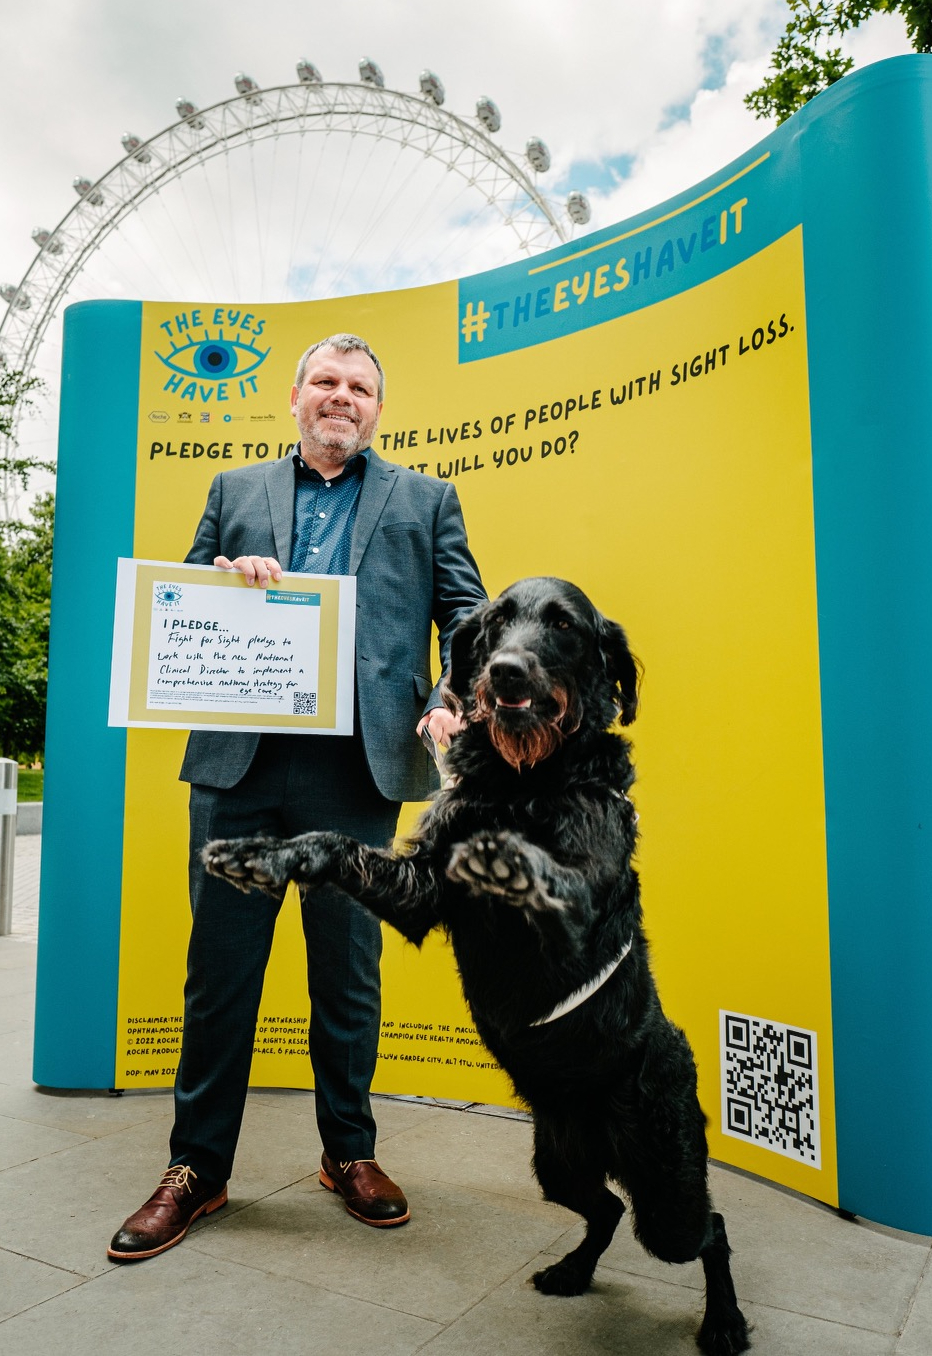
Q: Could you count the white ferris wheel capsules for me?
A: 12